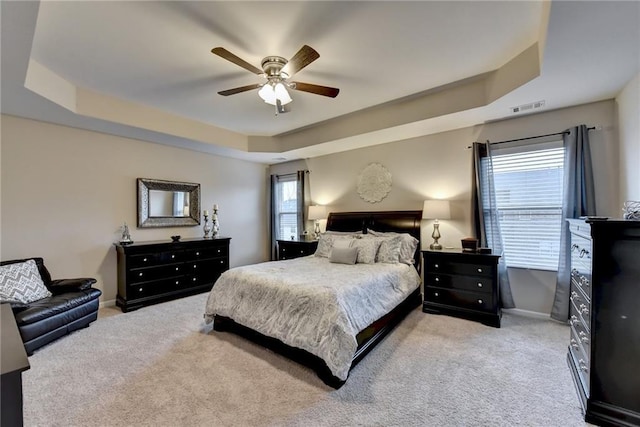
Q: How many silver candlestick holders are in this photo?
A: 3